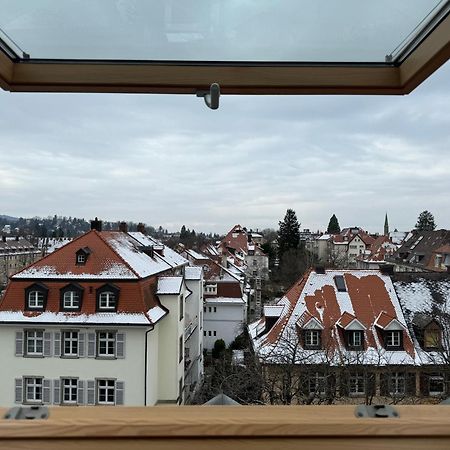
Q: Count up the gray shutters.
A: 12